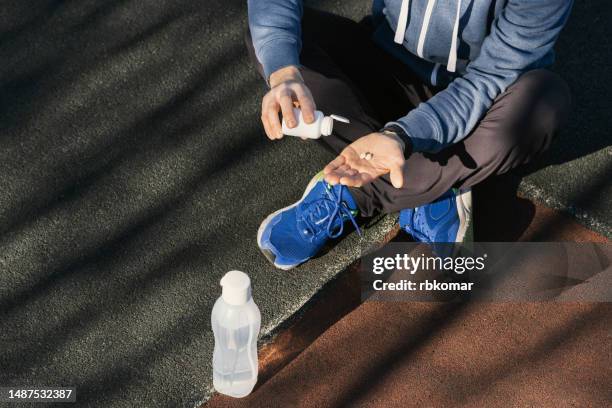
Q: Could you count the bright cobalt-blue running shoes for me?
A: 2